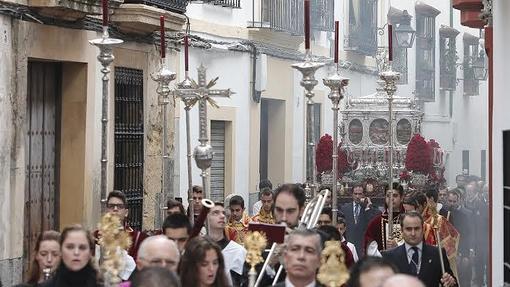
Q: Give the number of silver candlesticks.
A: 6